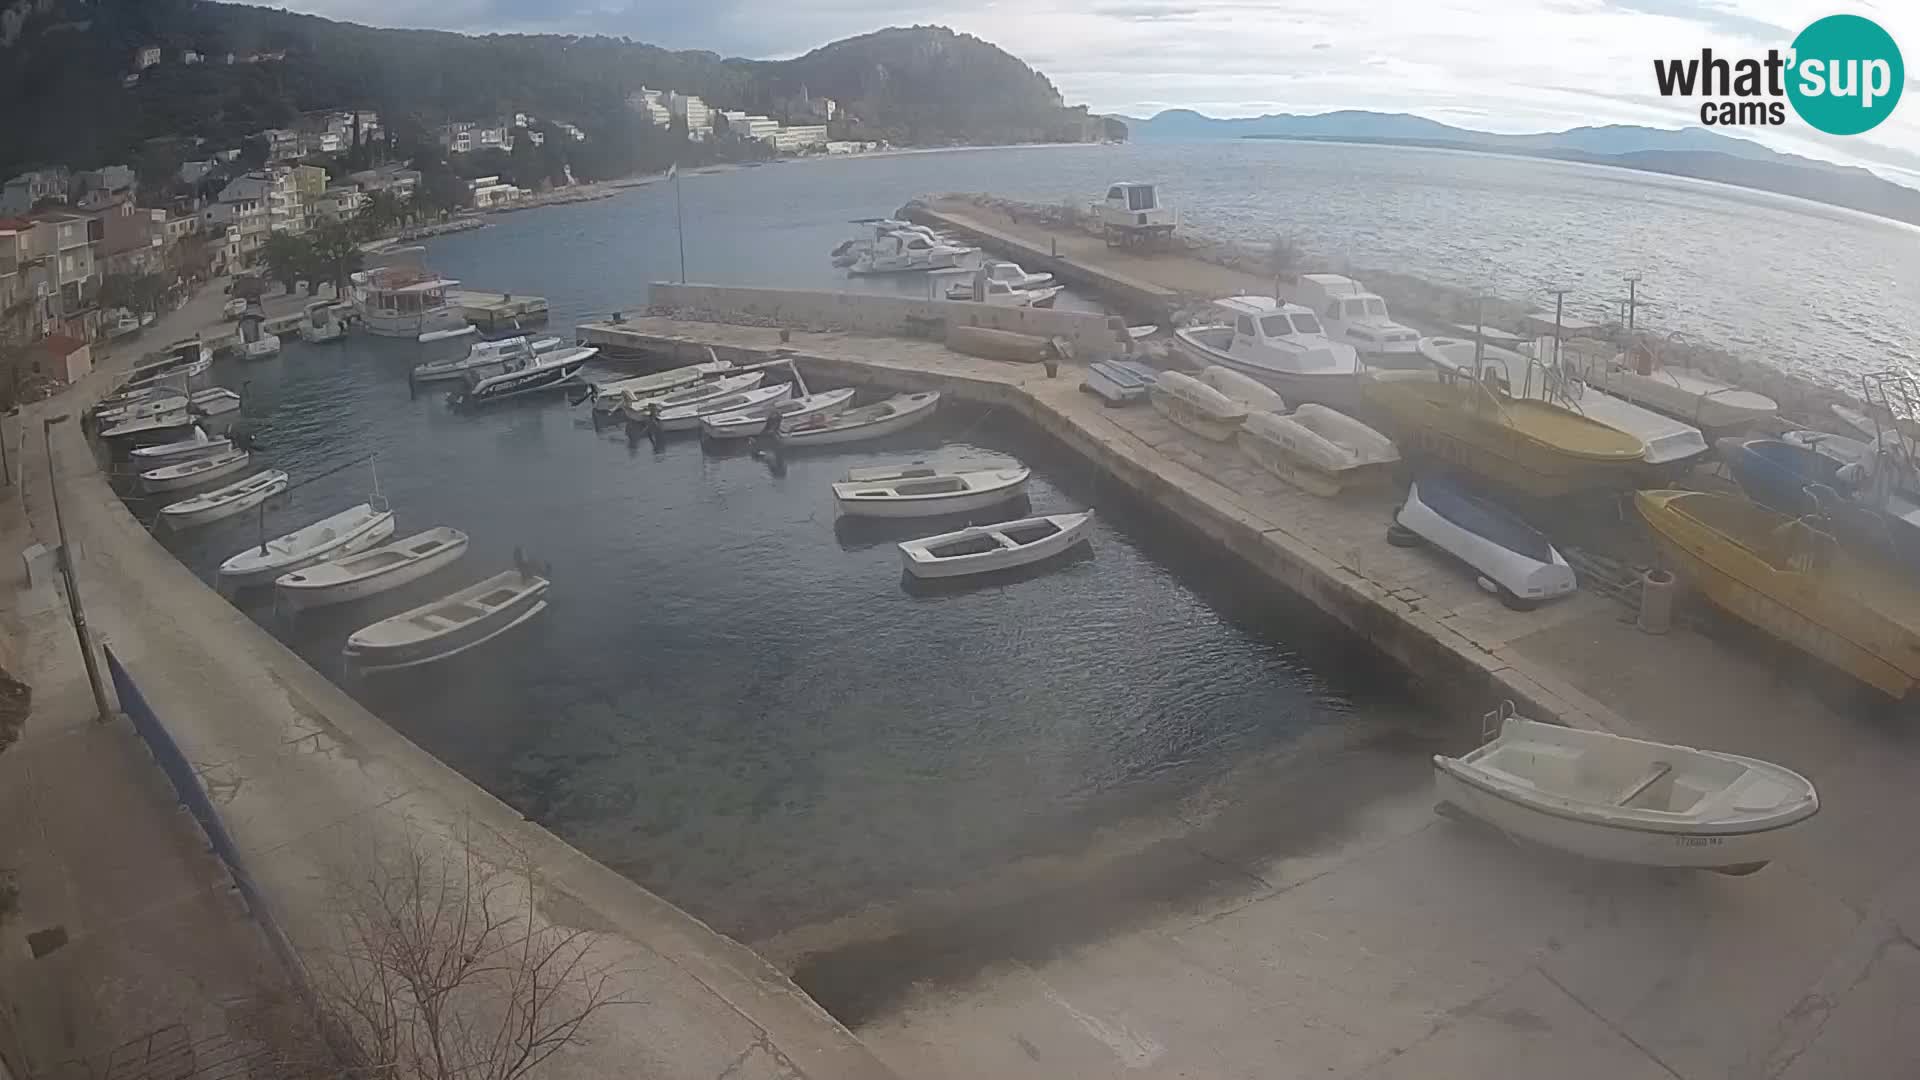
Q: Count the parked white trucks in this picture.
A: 0